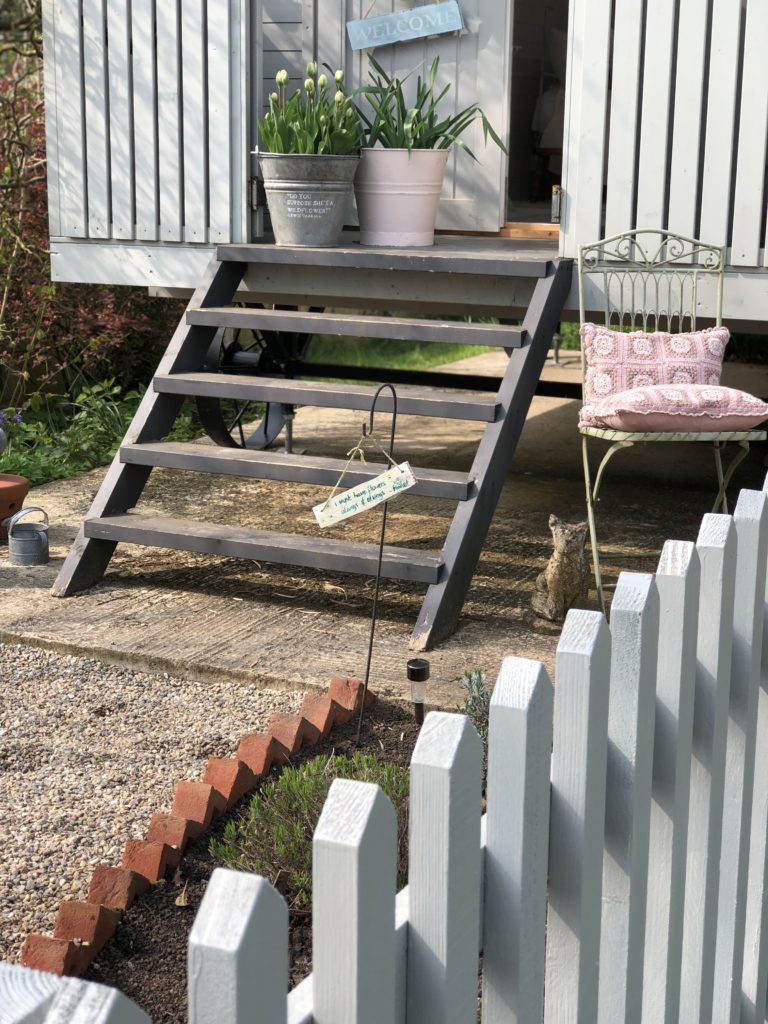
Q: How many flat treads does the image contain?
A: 5